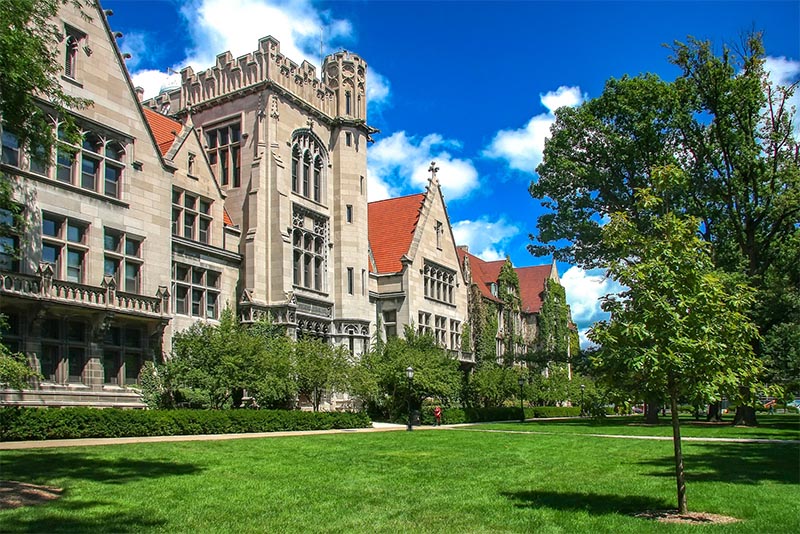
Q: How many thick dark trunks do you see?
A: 3